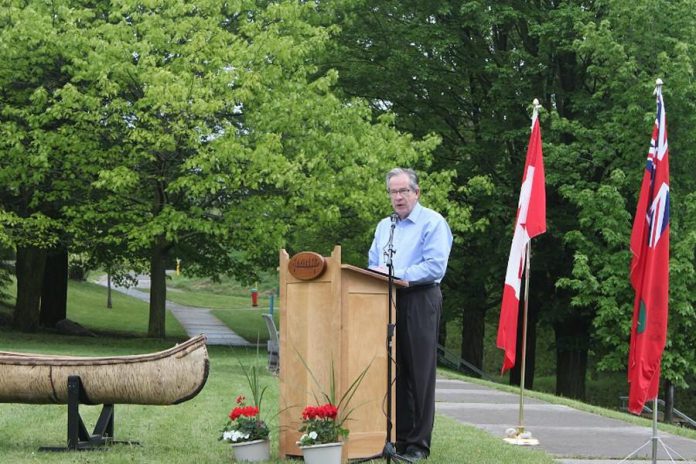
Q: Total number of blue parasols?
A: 0